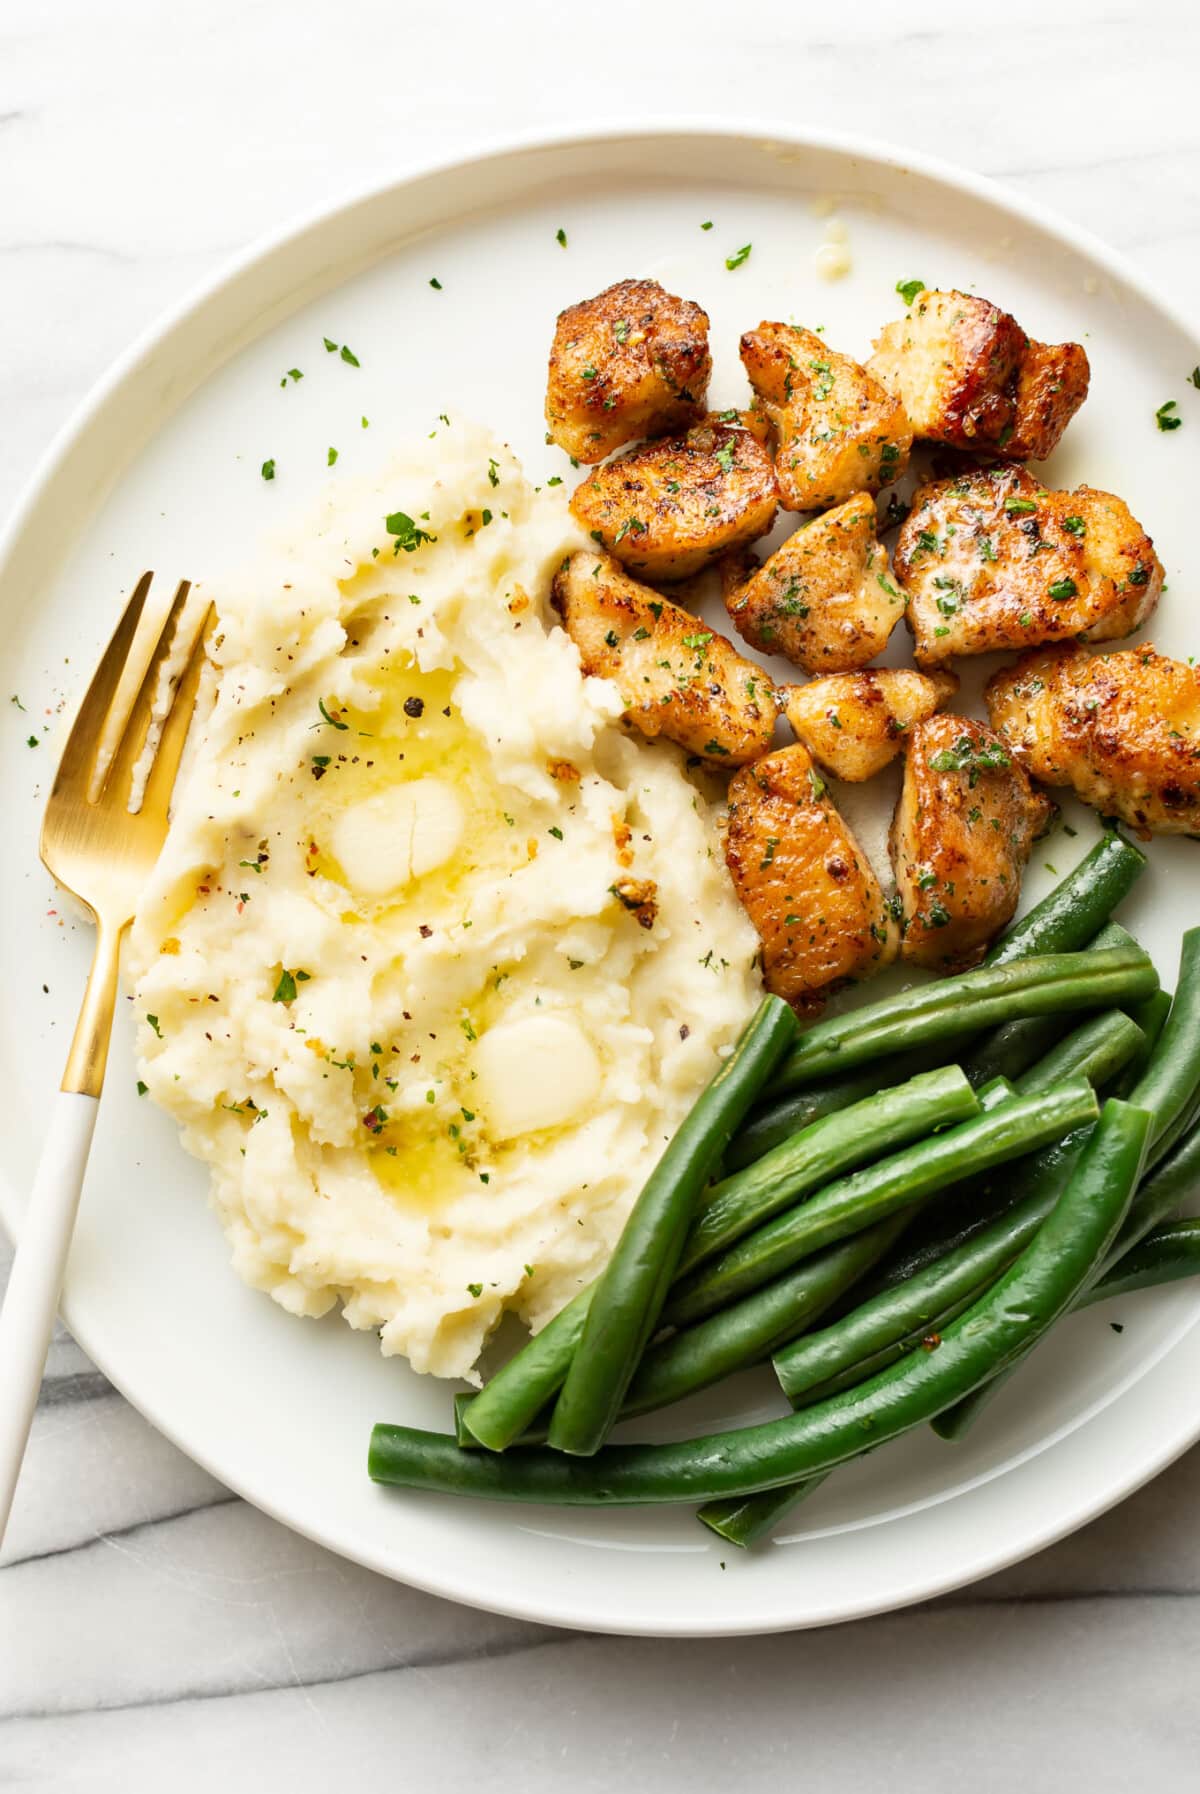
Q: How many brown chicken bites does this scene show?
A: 11